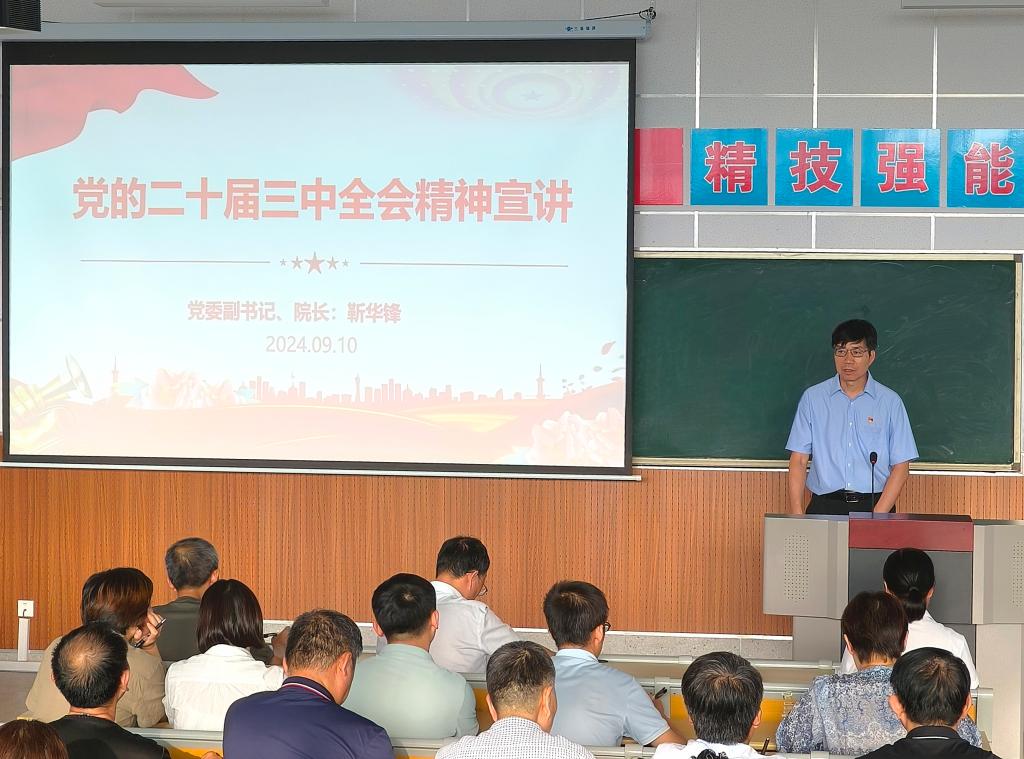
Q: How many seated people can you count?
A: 14